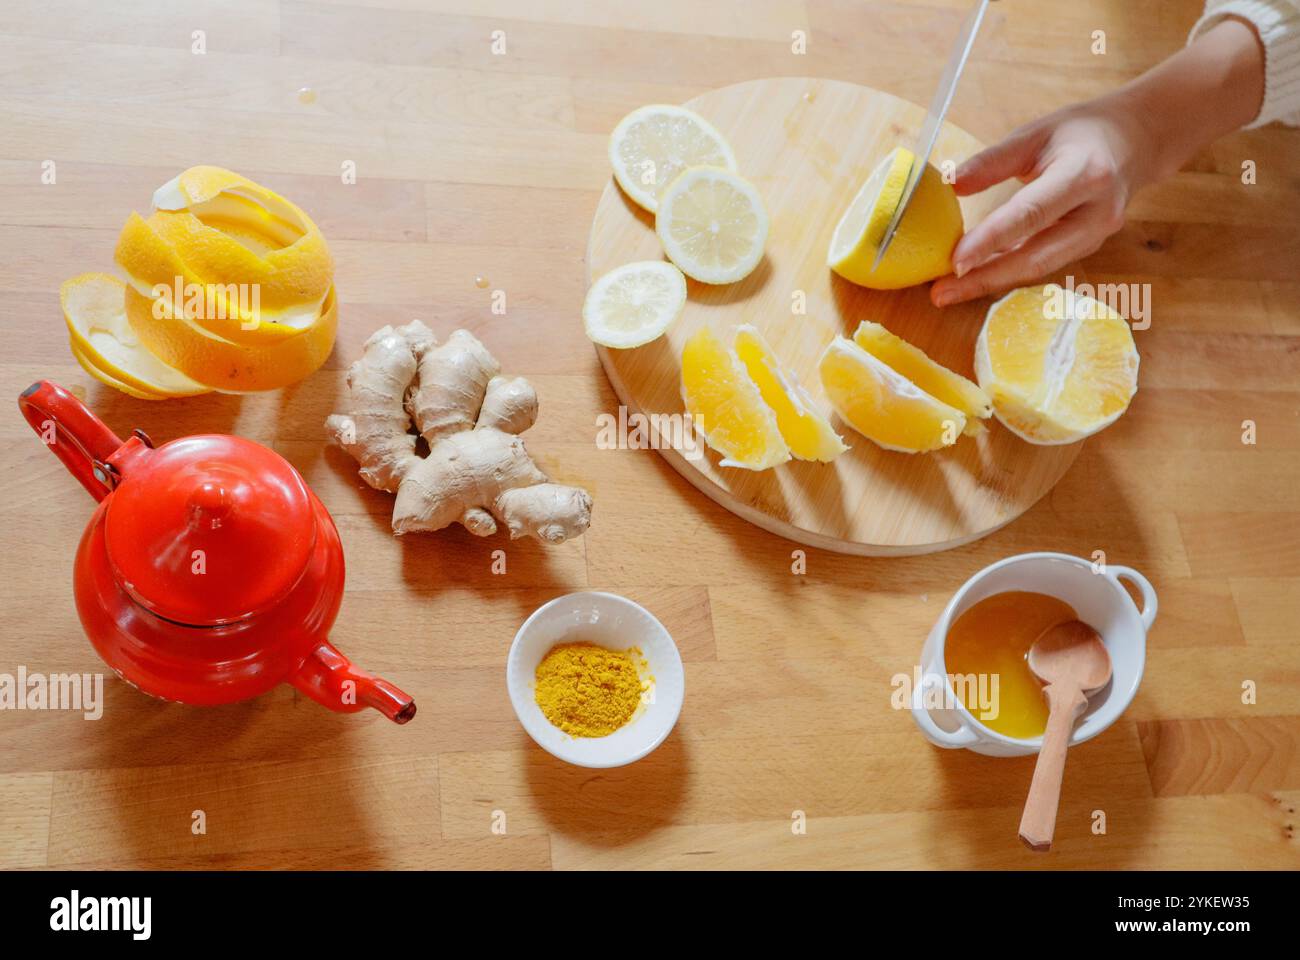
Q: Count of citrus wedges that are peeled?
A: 4